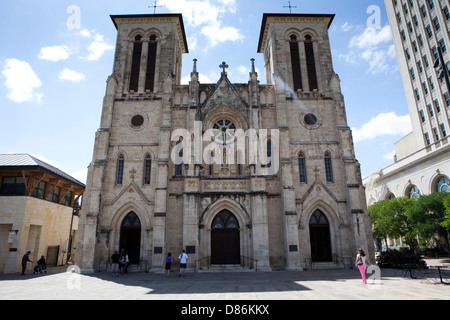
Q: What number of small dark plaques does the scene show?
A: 3